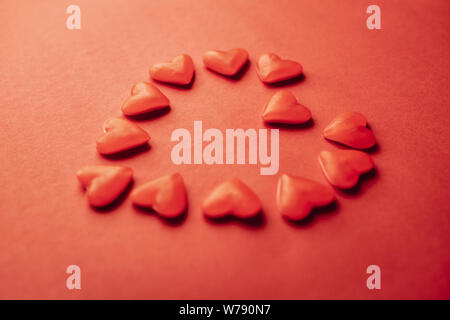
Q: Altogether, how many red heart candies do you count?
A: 12